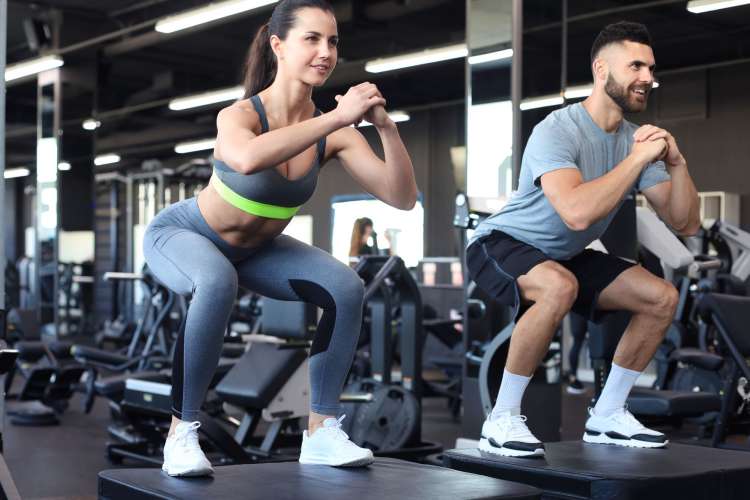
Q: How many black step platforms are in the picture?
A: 2